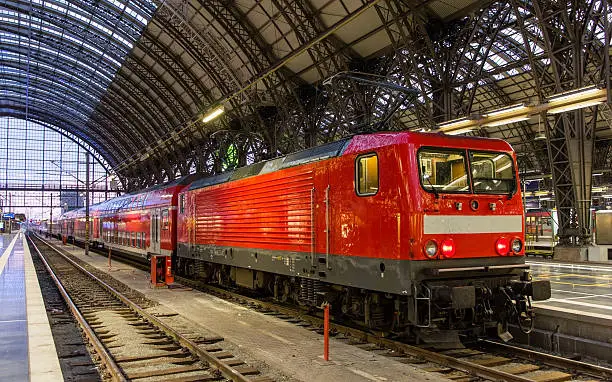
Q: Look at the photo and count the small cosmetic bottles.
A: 0